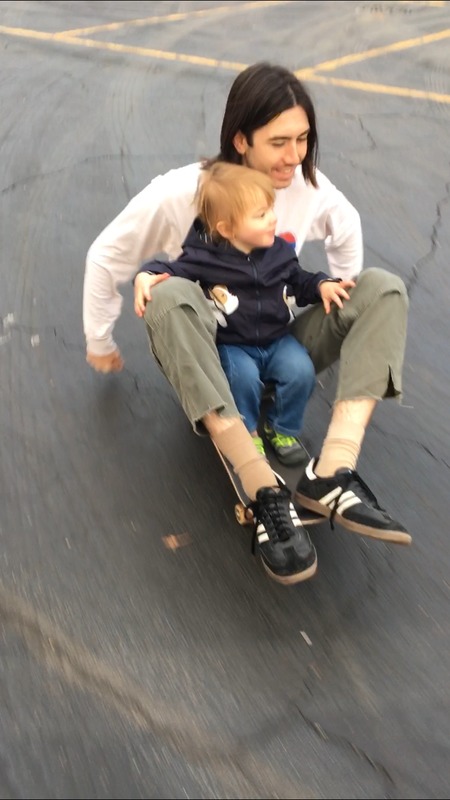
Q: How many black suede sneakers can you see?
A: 2